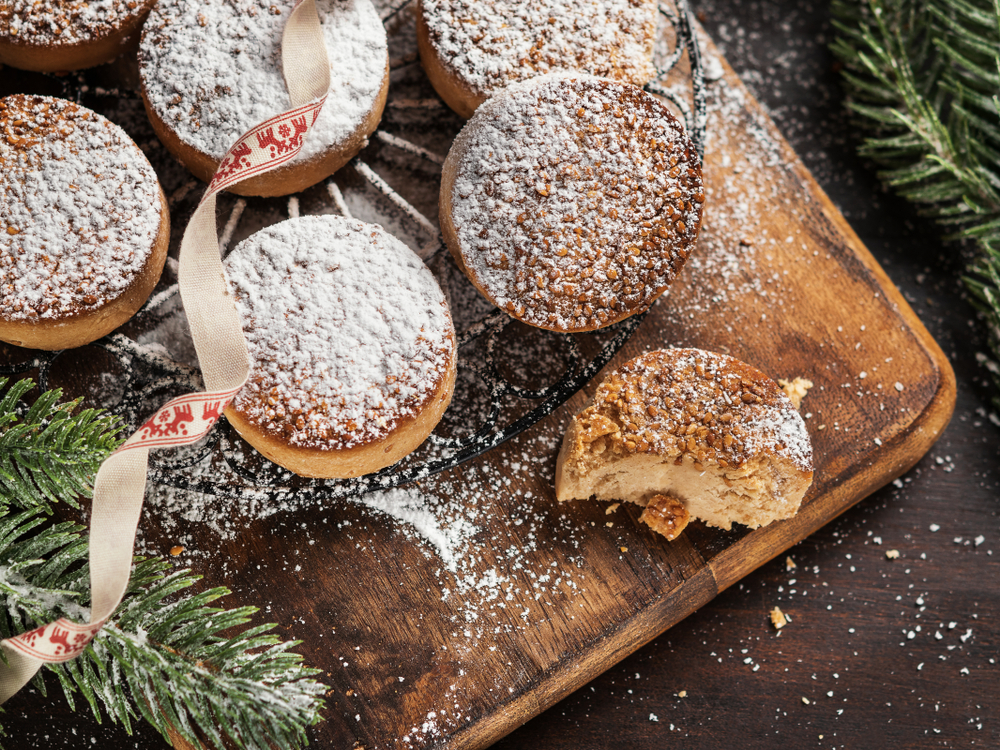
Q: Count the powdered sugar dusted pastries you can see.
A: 7